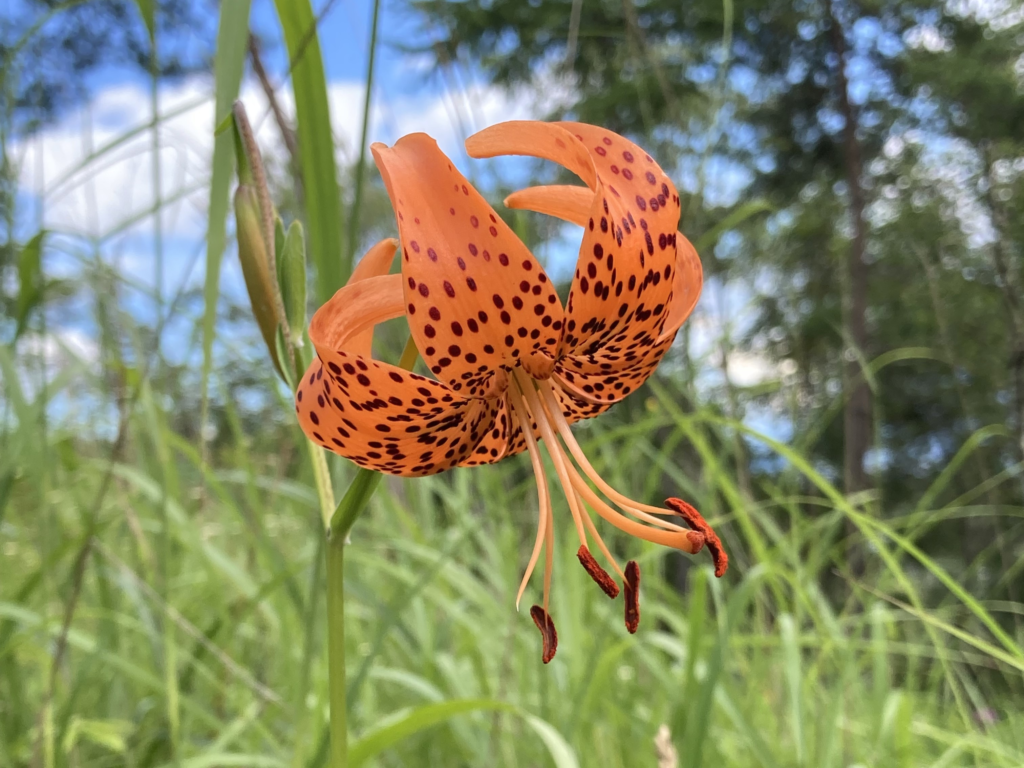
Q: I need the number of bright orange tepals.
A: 6